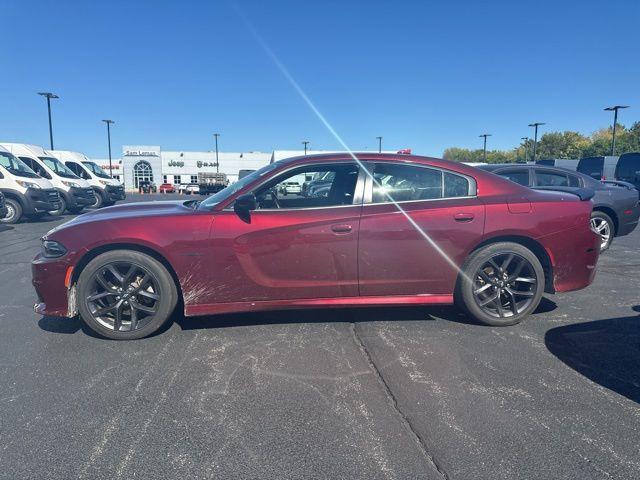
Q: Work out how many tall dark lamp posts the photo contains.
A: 9